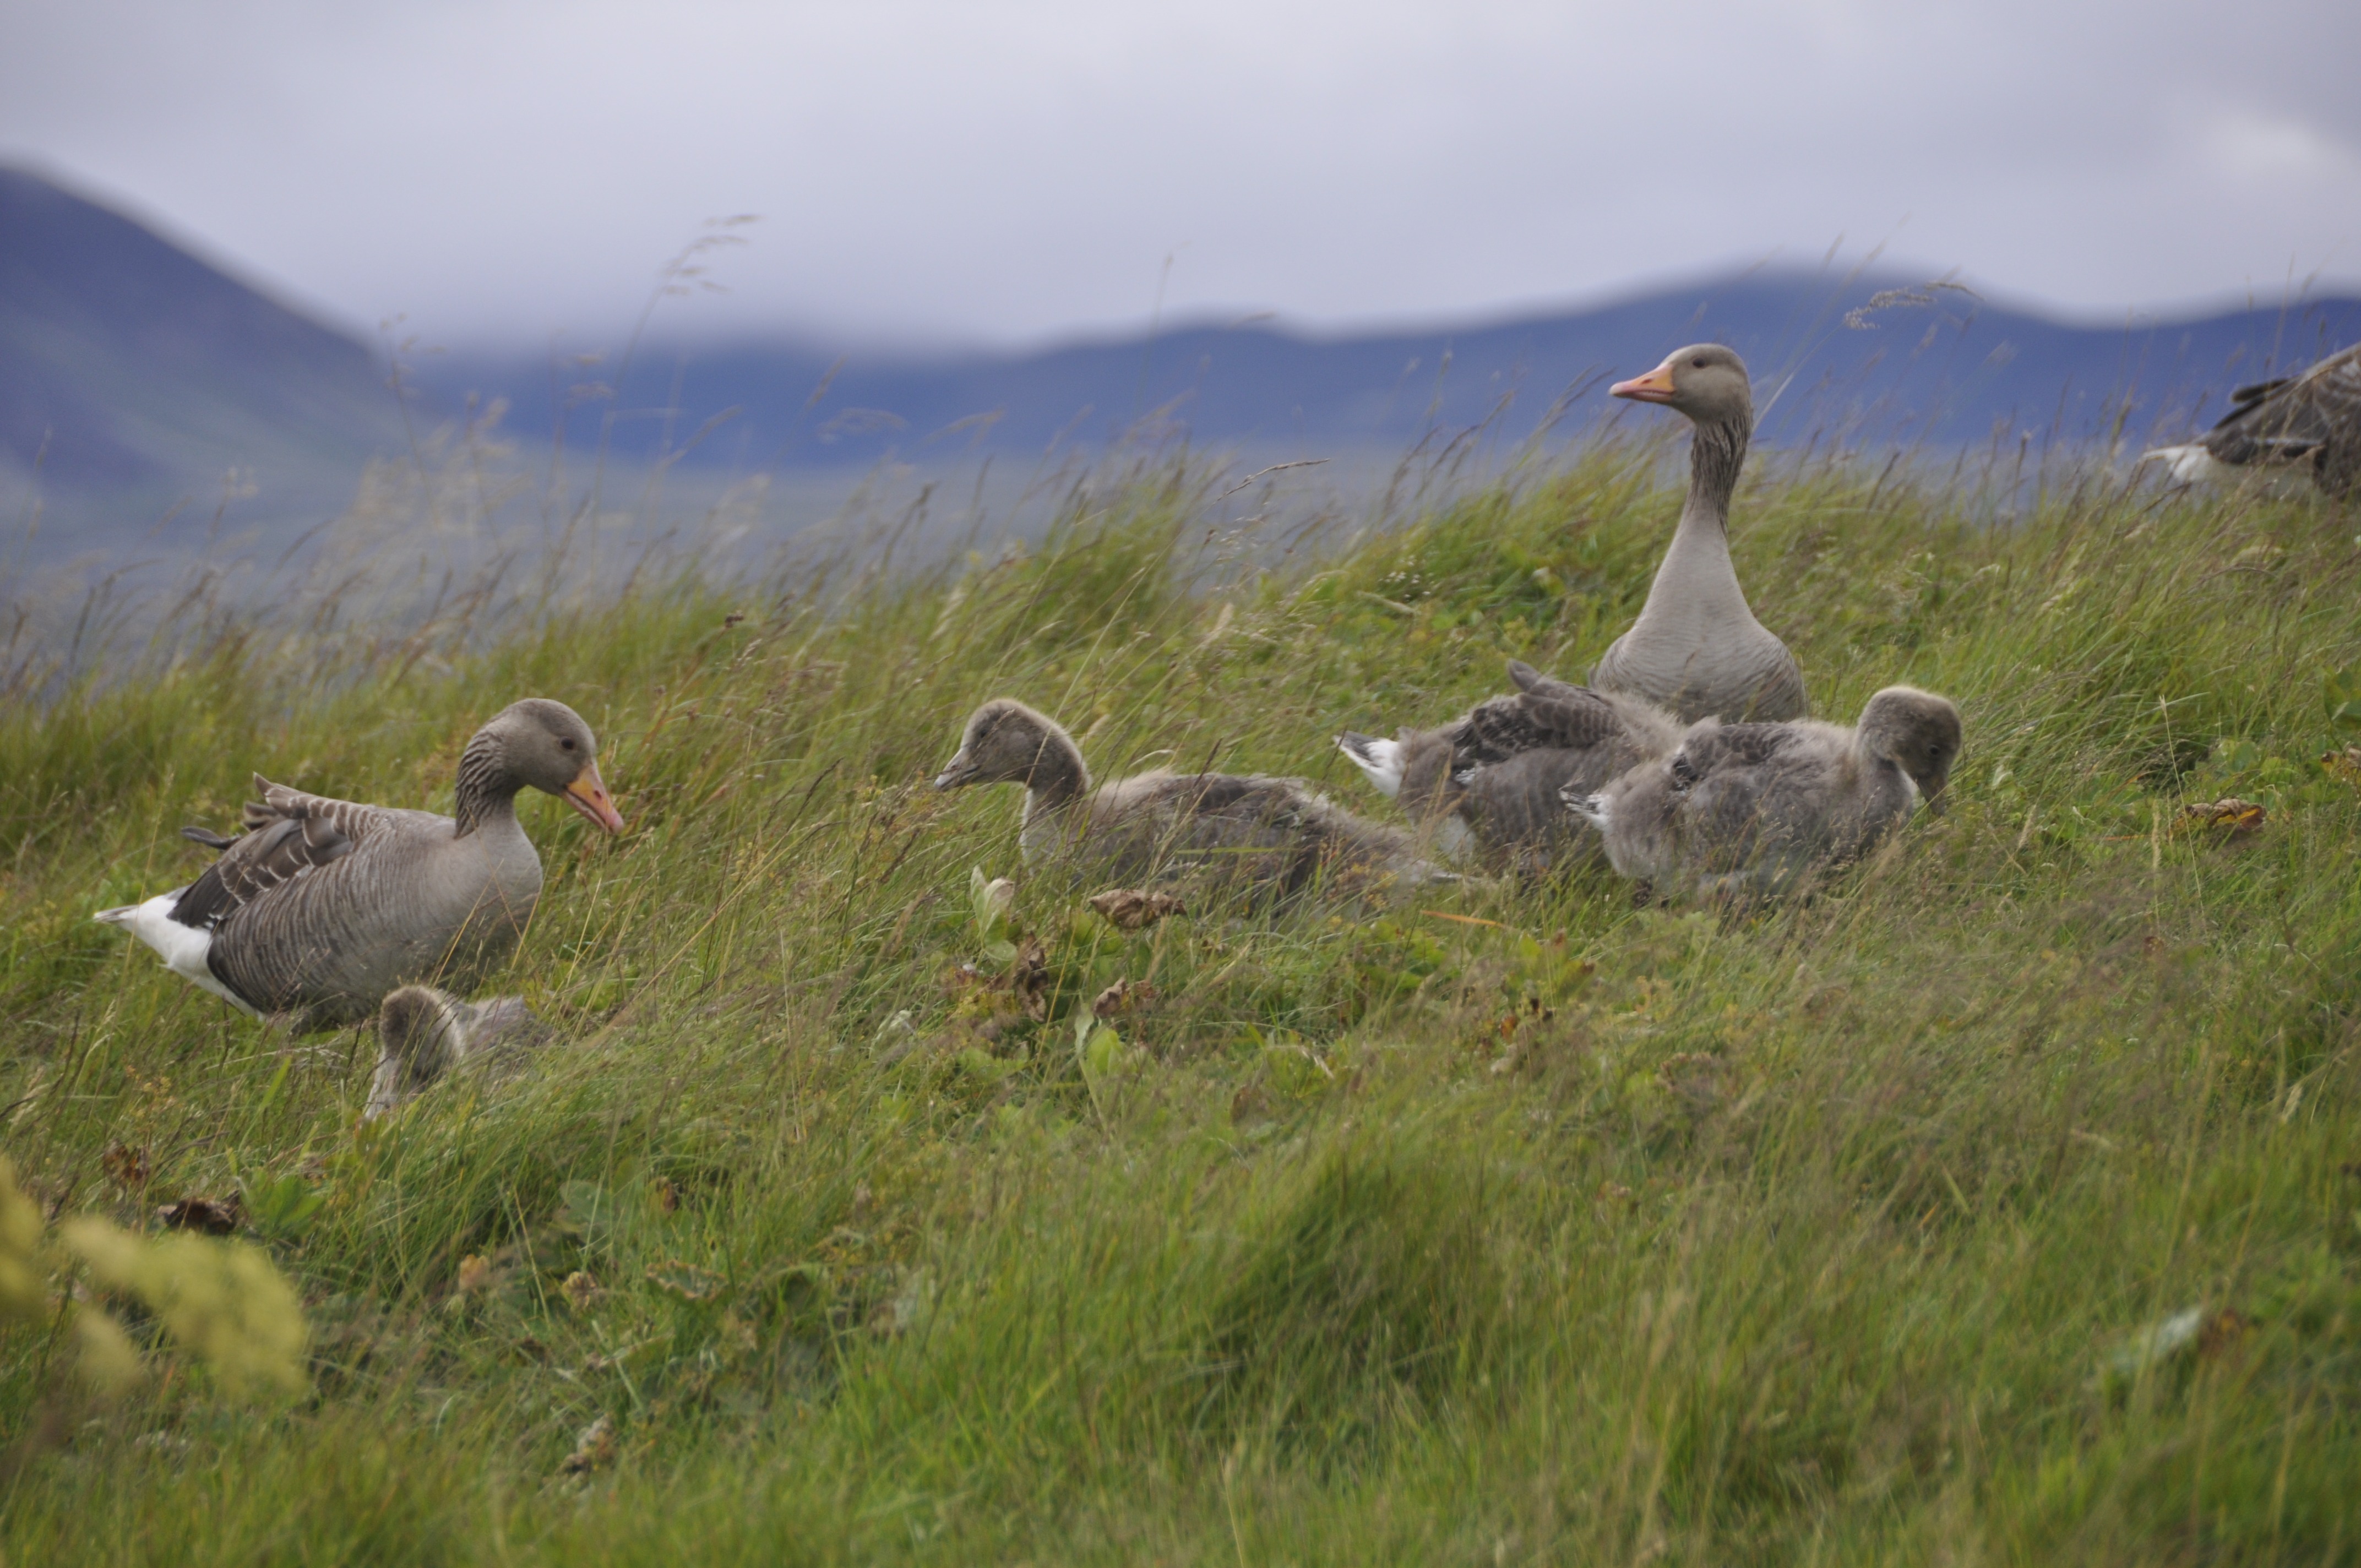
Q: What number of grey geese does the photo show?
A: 7